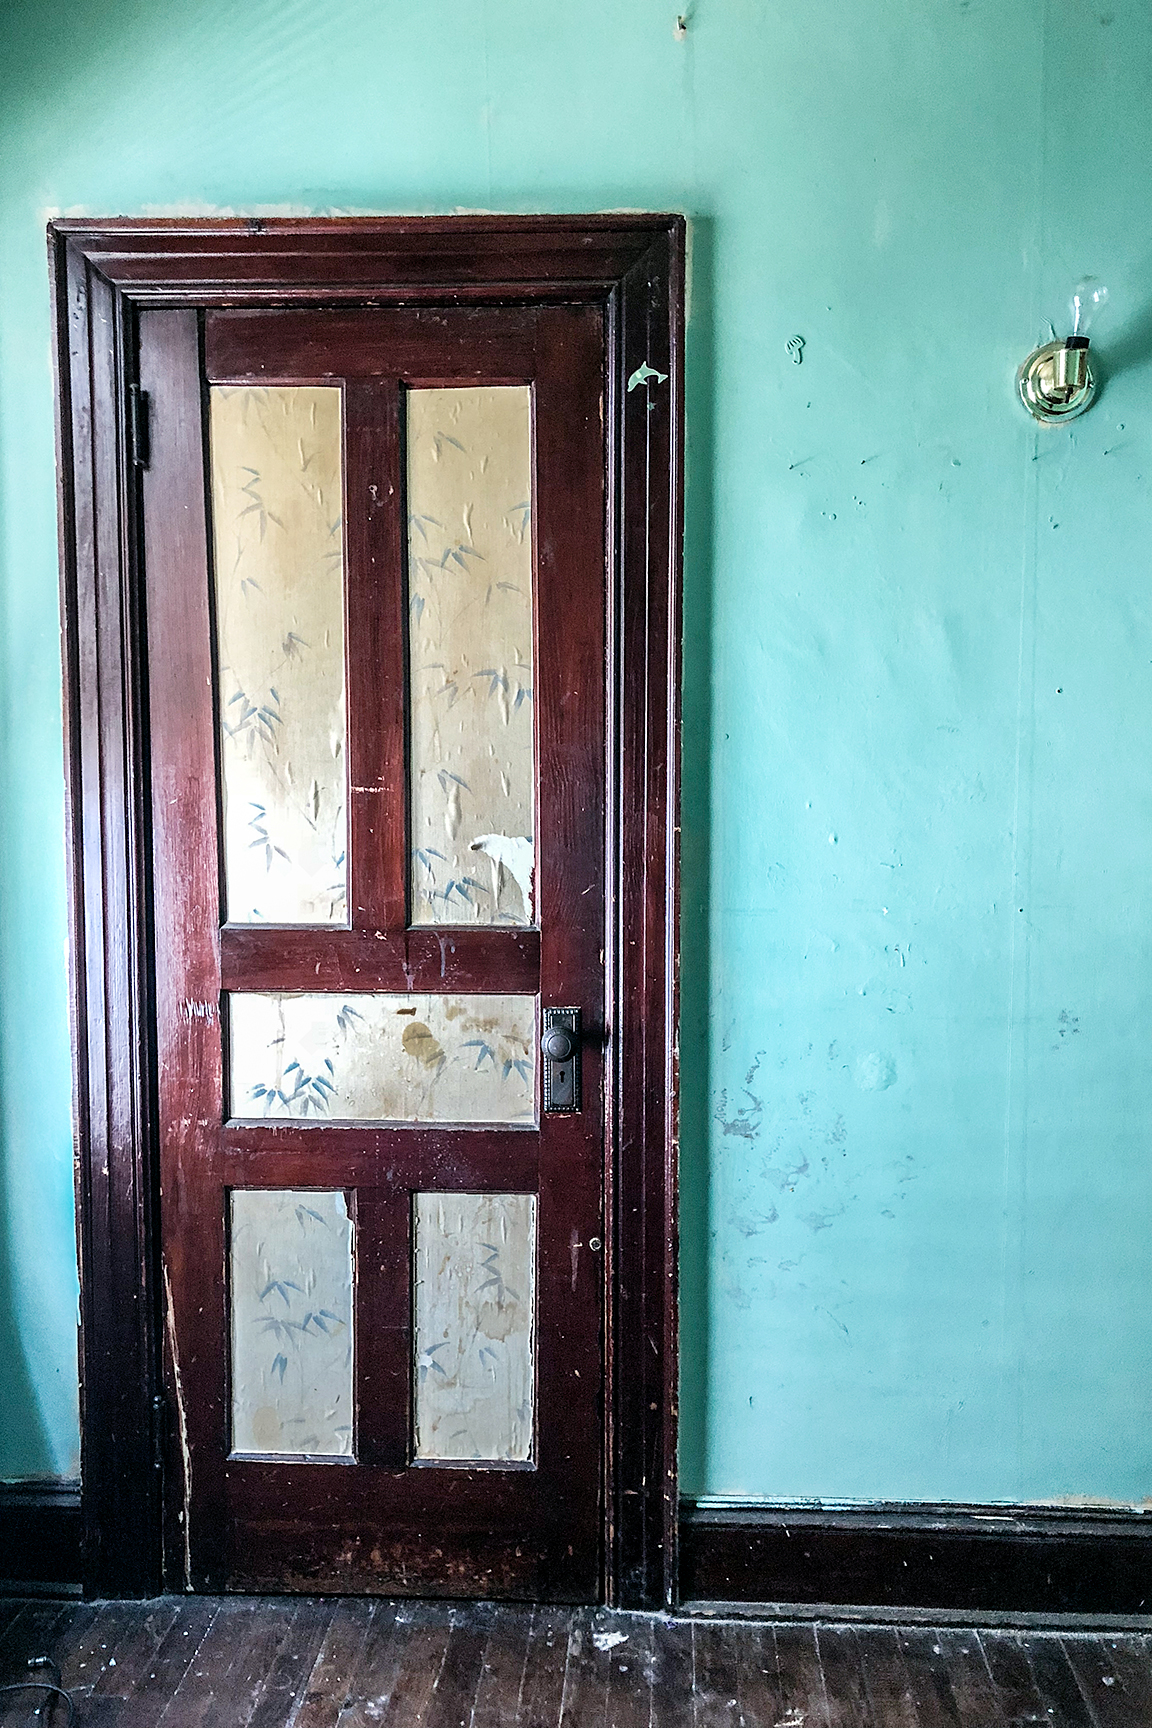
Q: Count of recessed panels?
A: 5